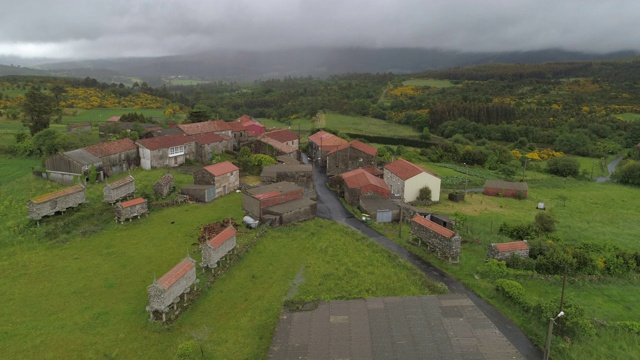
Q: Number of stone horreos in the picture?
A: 8